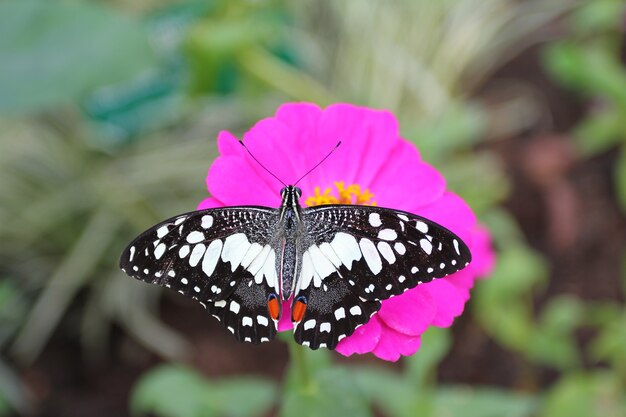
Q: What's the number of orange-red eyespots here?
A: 2